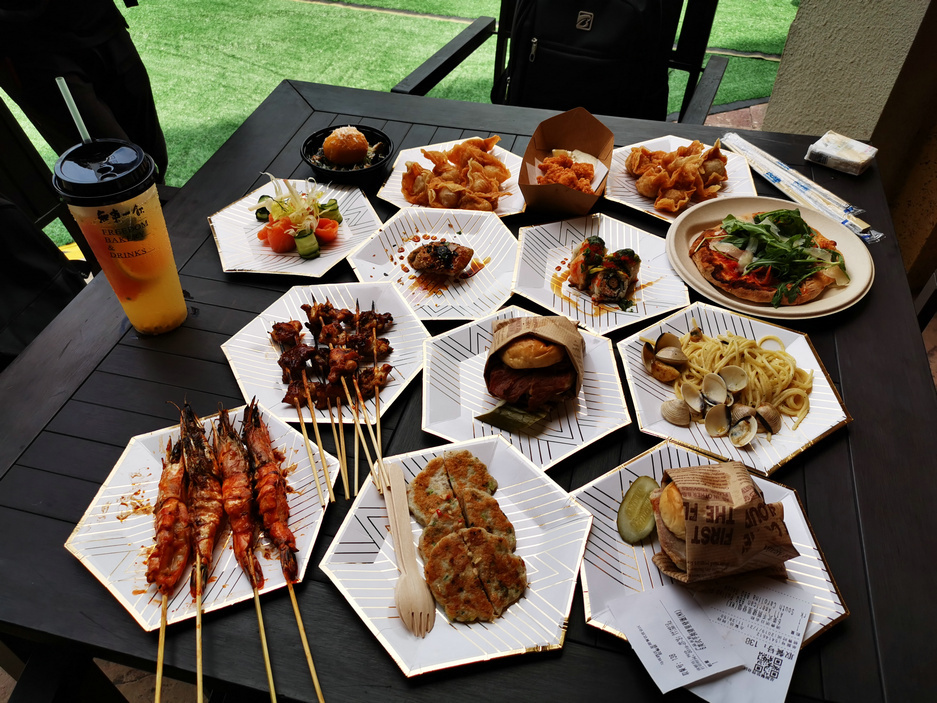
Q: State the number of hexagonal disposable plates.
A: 11